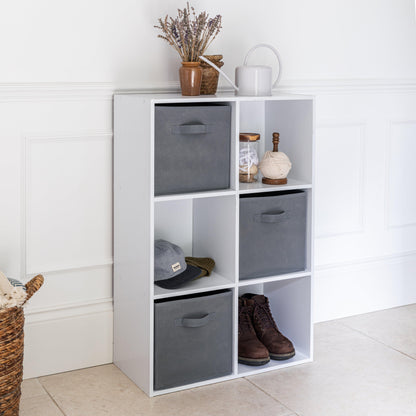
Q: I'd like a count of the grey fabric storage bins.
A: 3